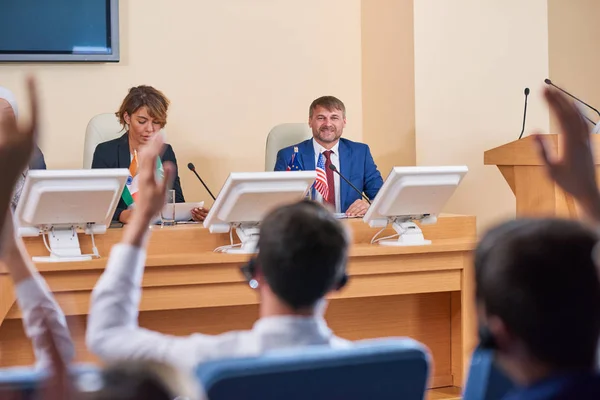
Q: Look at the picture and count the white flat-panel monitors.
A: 3